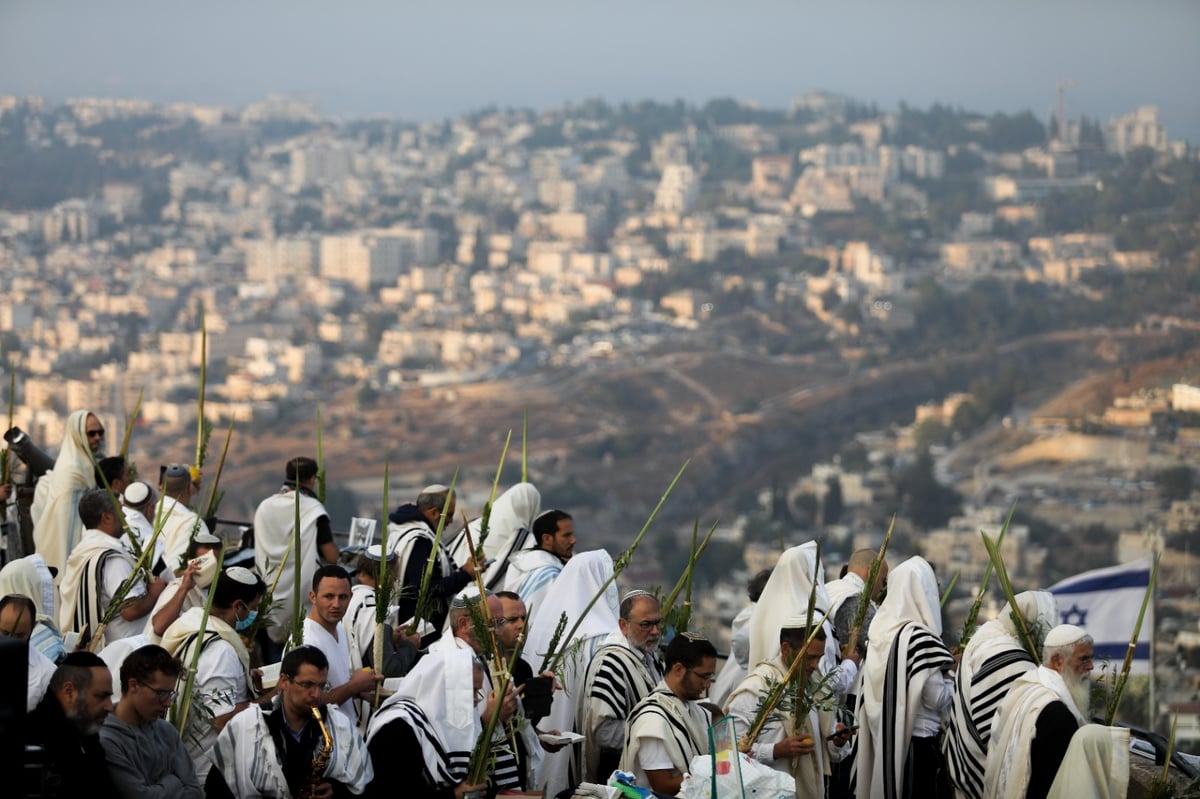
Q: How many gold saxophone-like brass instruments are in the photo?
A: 1